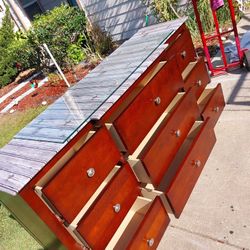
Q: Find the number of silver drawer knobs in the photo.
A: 9